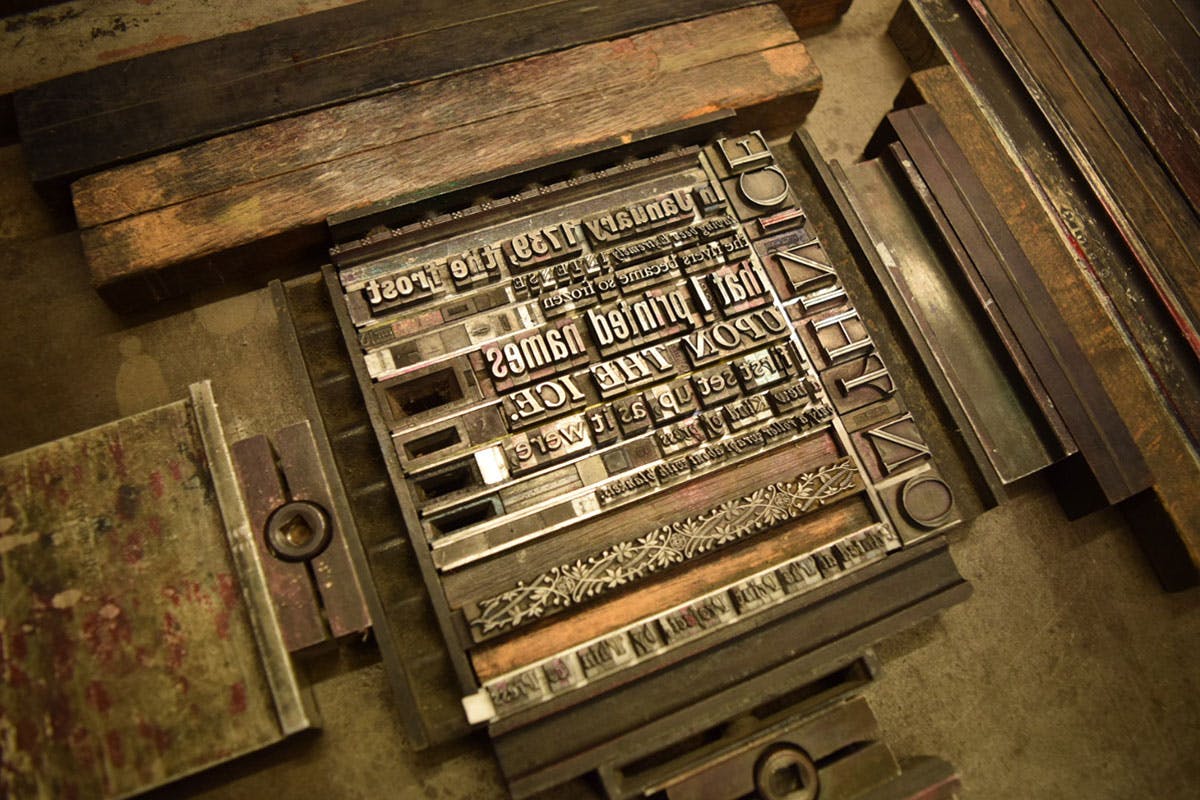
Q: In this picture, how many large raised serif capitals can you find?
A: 9